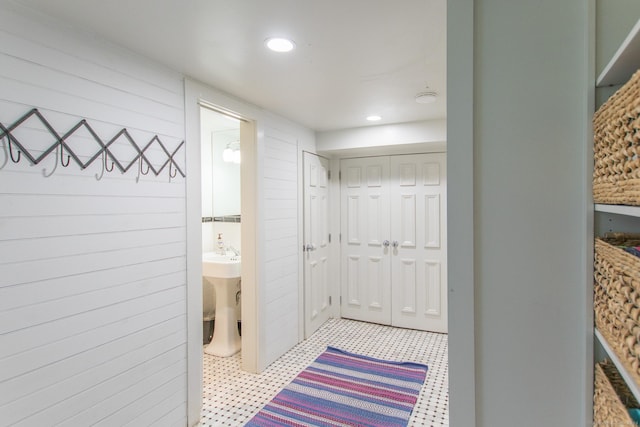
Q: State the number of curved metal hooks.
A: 5